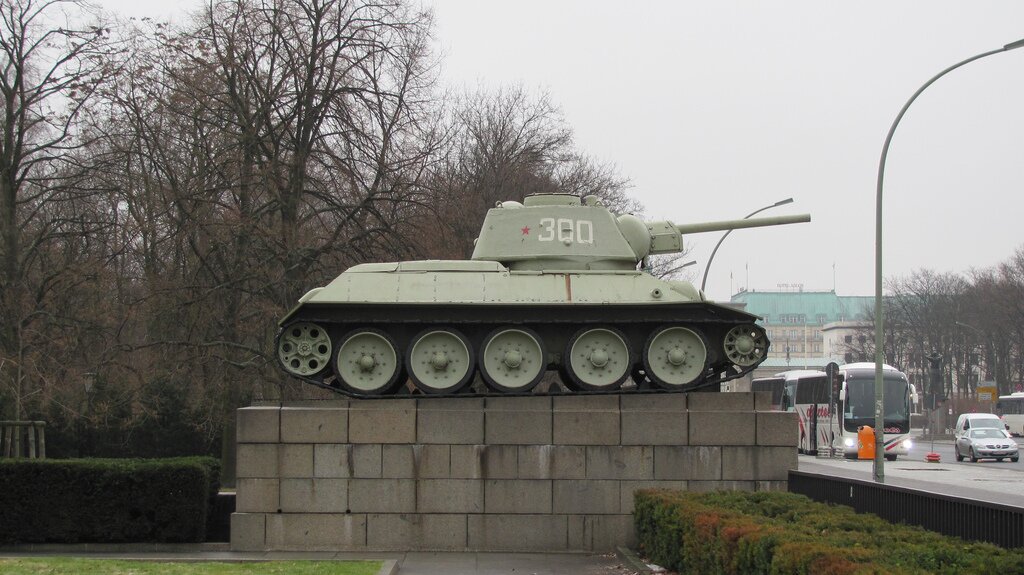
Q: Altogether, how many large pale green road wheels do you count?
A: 5